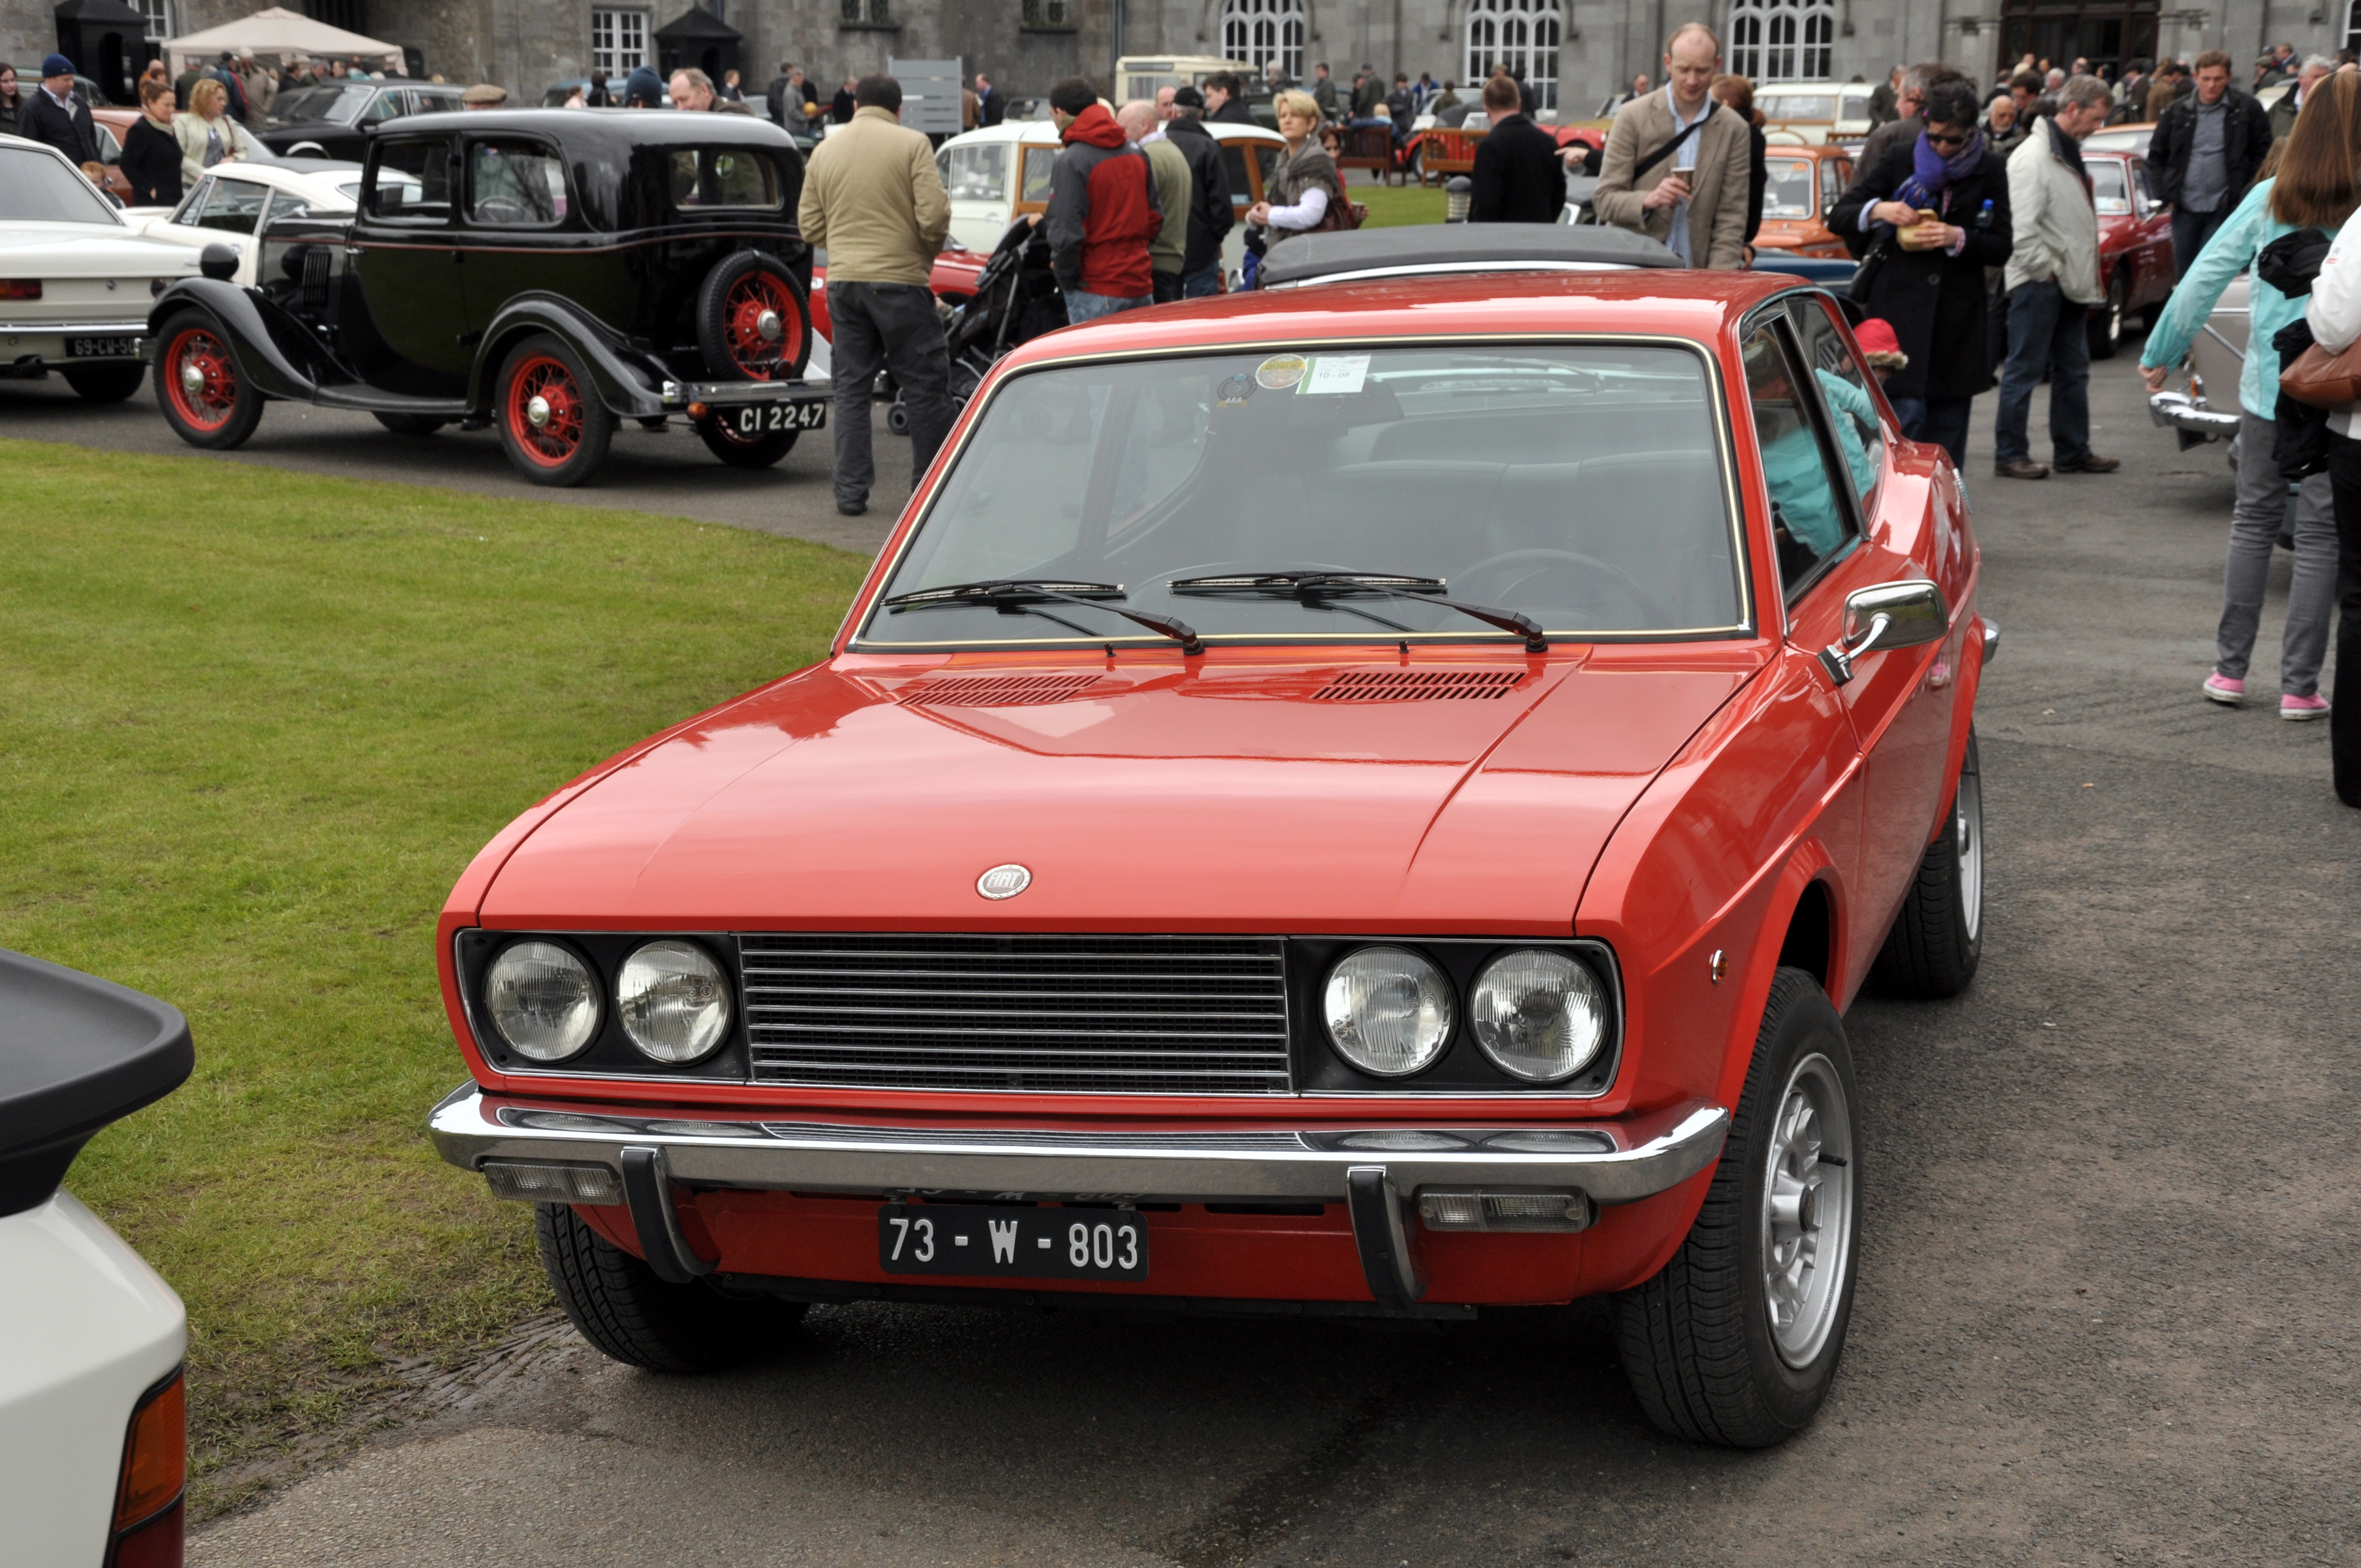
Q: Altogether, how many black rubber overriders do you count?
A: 2